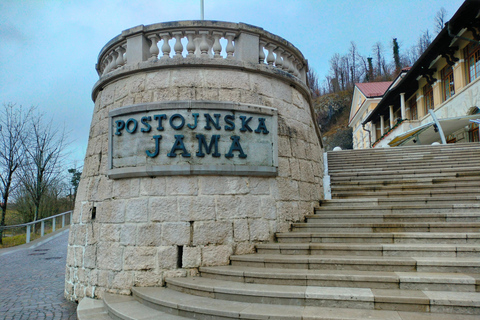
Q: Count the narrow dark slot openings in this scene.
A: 2